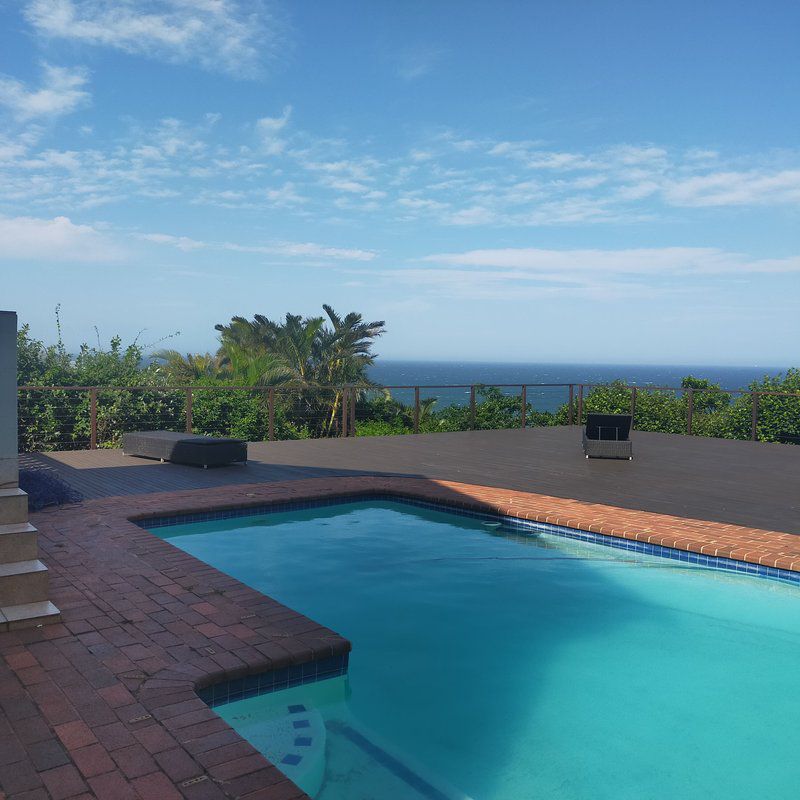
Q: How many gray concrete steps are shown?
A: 4